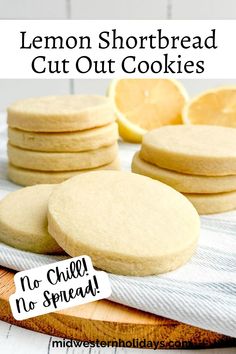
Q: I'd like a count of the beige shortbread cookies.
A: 9